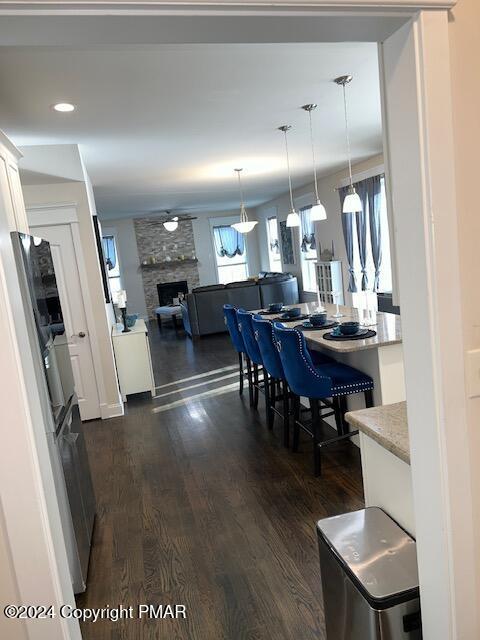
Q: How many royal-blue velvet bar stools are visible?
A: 4